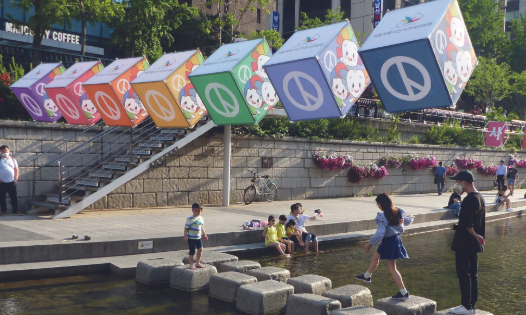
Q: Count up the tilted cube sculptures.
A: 7